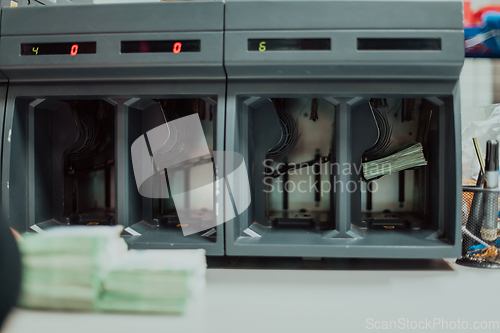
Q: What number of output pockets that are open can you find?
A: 4